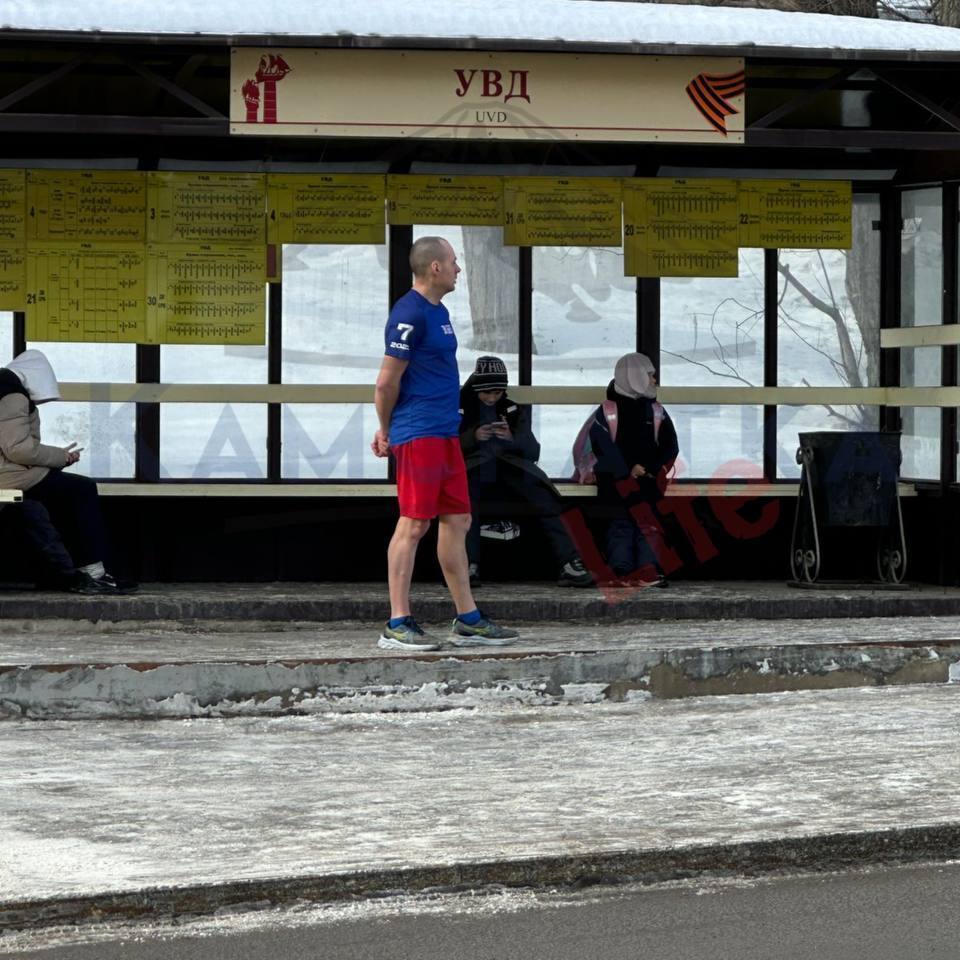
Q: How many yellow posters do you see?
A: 11